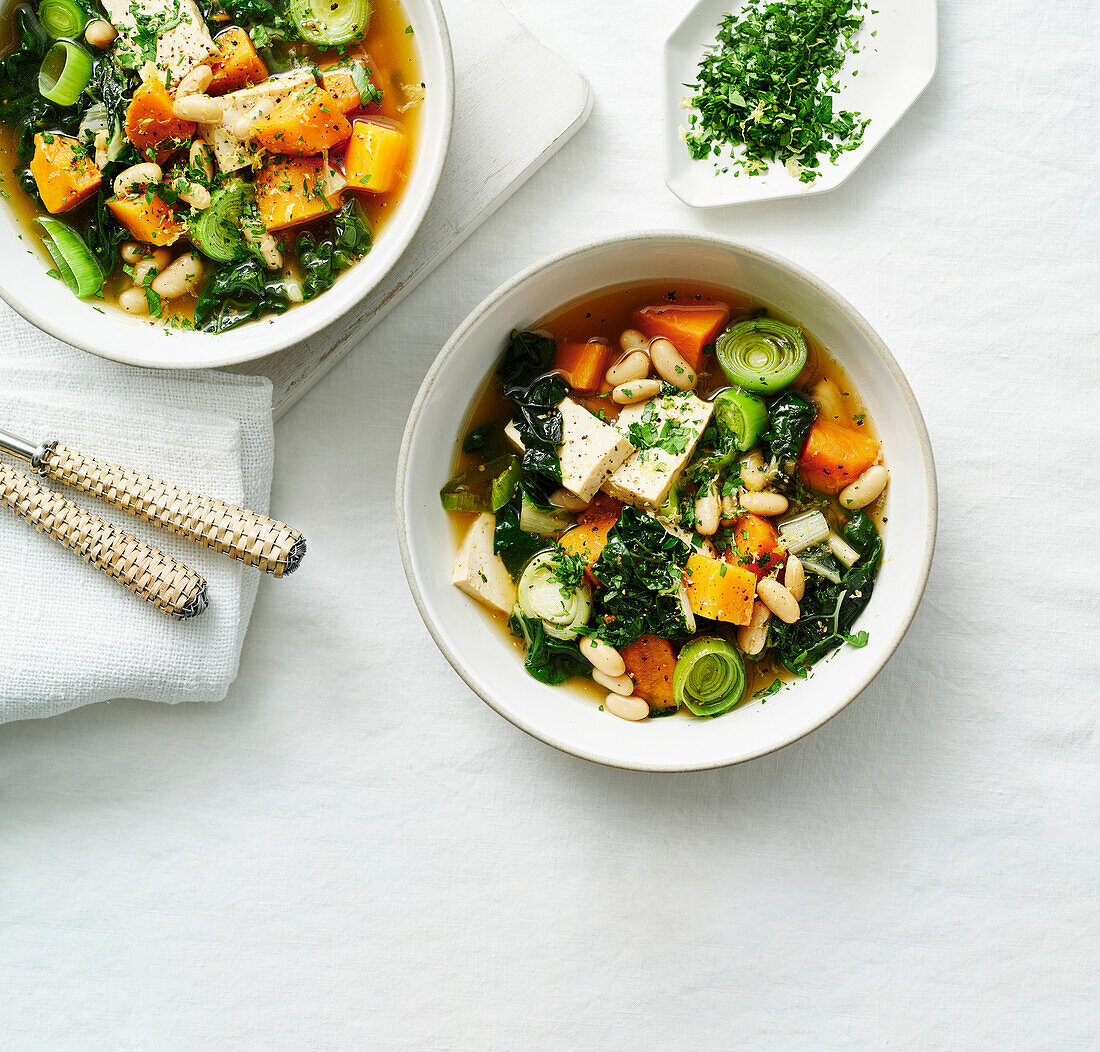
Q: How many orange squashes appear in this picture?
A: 15